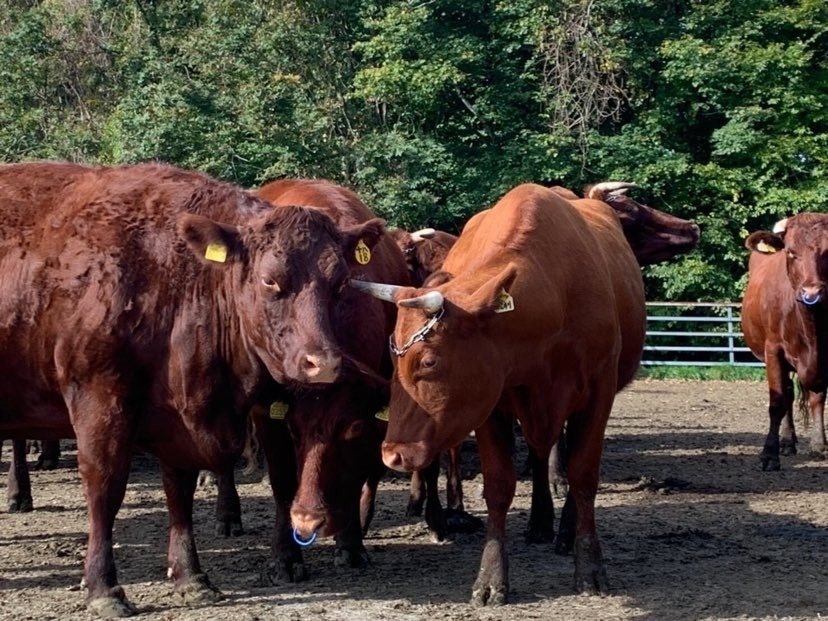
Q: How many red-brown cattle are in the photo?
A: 6